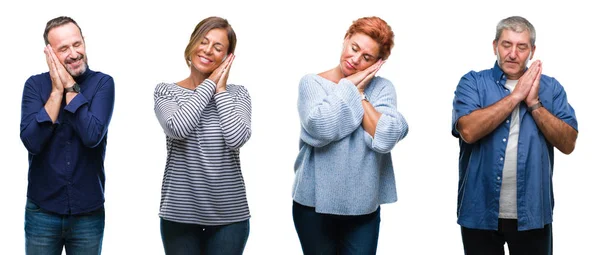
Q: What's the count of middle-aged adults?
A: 4